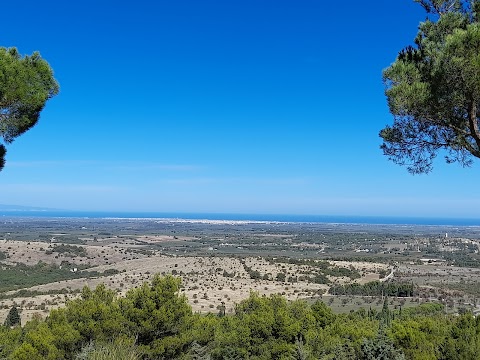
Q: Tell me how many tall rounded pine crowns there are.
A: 2